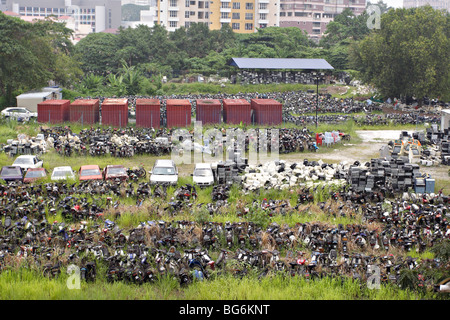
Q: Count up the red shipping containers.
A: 8